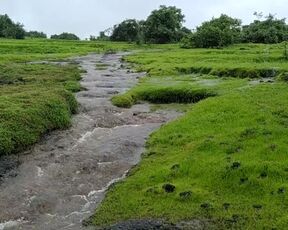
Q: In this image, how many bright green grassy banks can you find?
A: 2